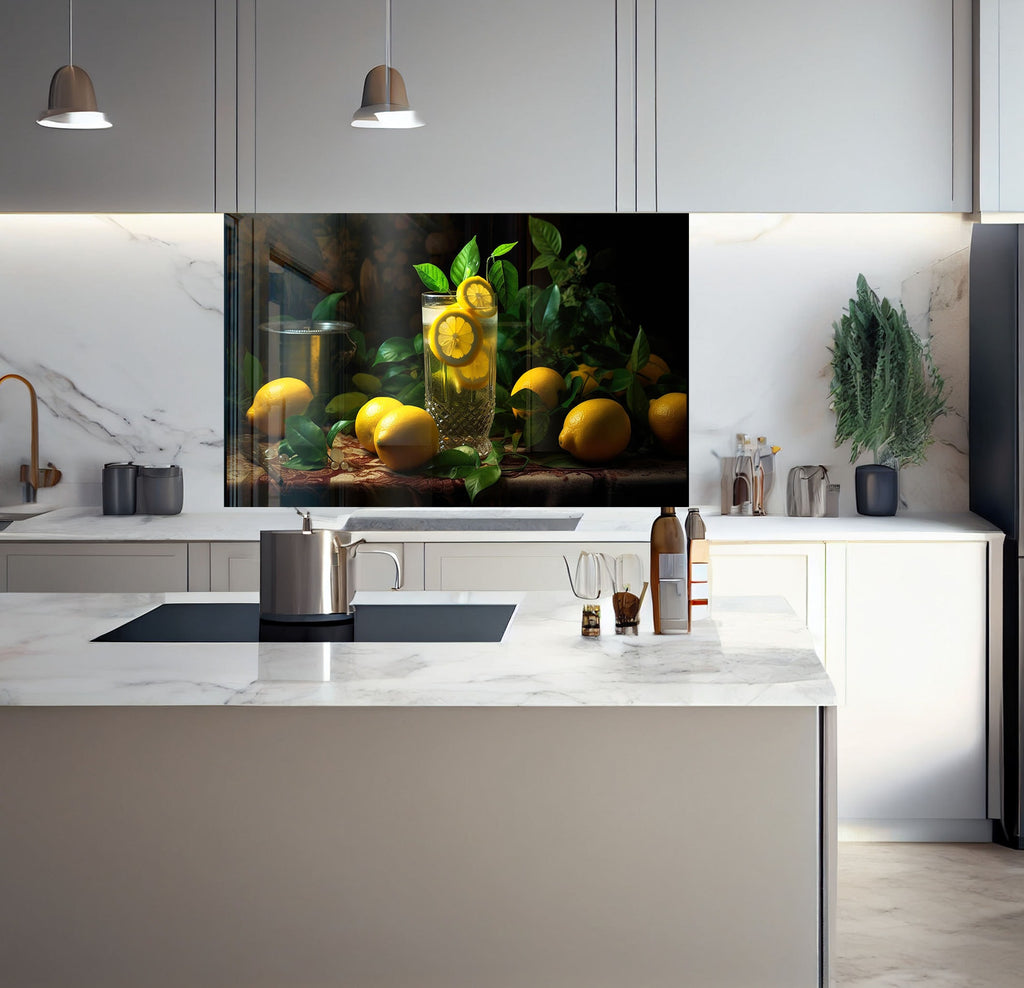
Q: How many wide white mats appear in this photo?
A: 0